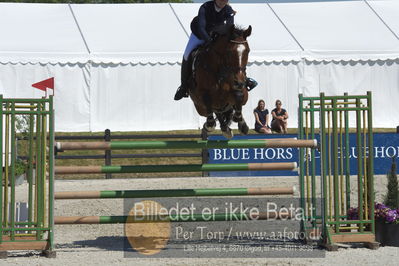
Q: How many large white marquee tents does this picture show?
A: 1